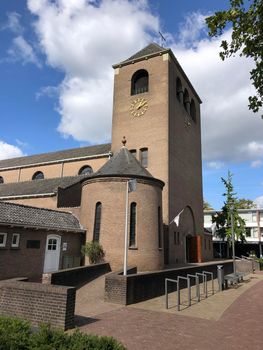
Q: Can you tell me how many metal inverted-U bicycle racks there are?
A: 5